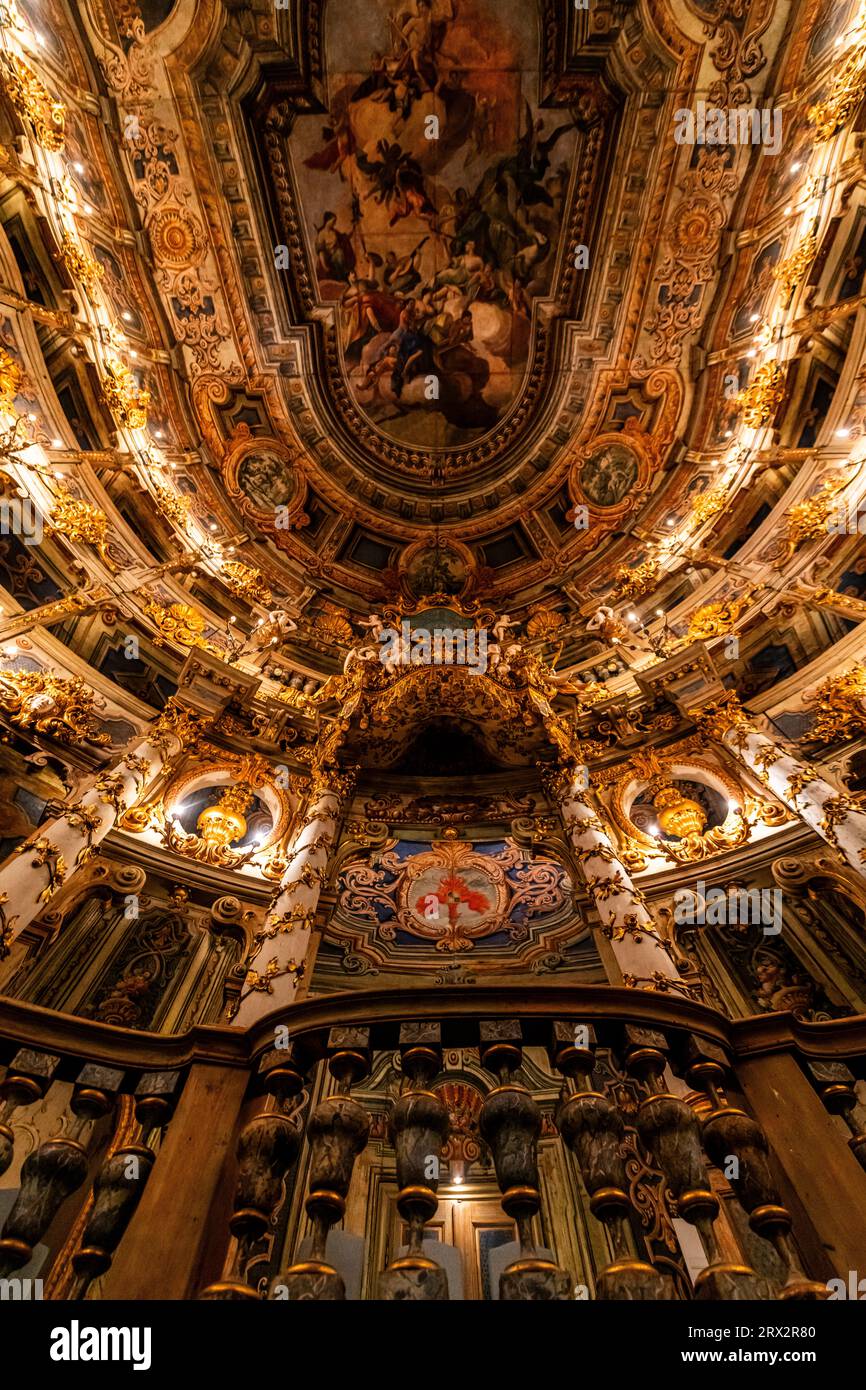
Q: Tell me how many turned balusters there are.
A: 11